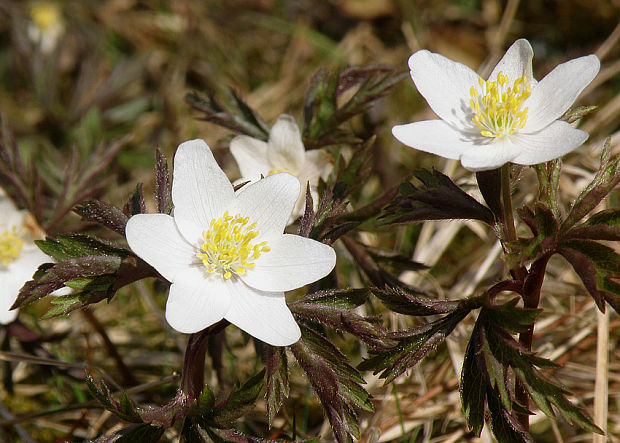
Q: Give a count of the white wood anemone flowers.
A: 4